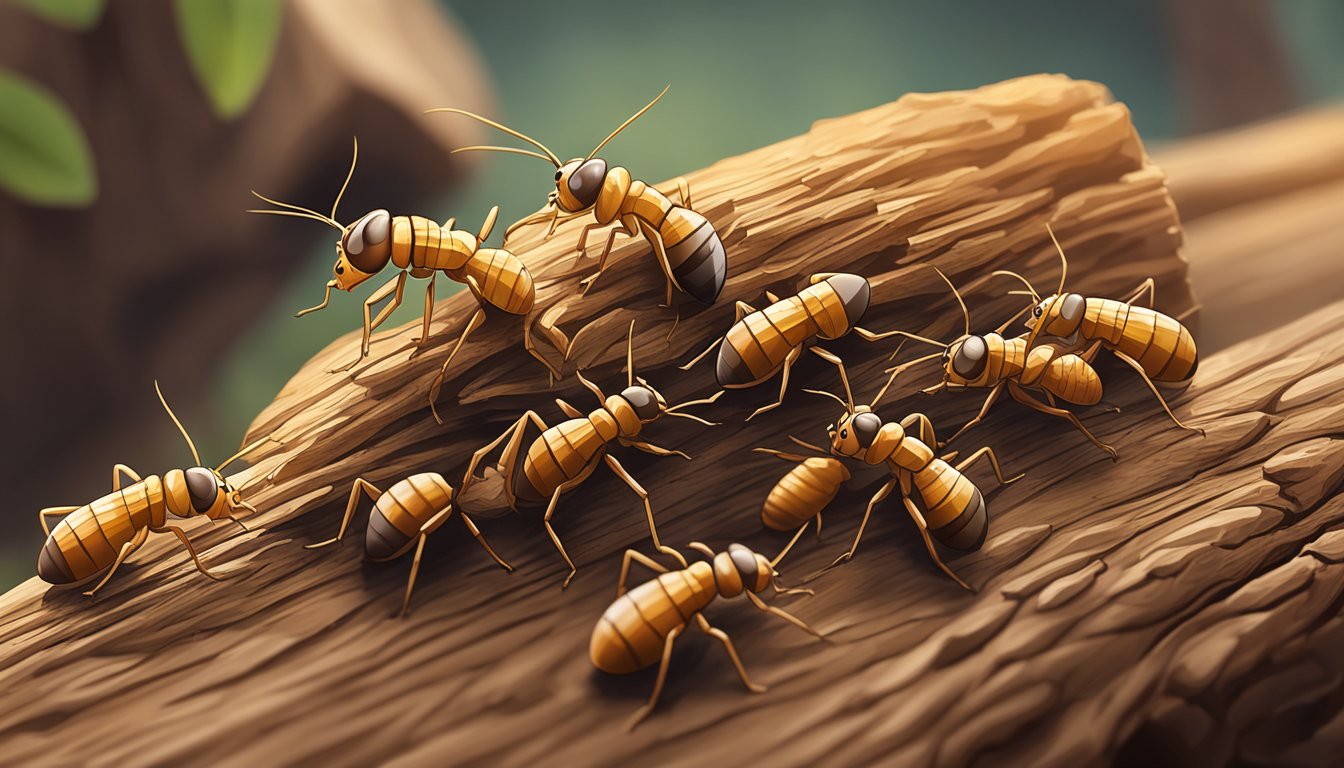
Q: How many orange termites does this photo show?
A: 11